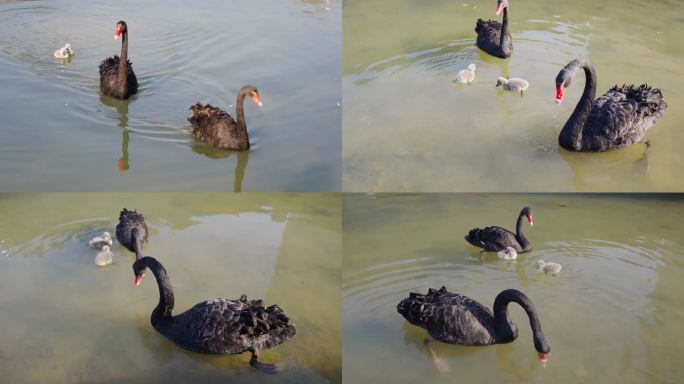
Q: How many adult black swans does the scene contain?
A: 8